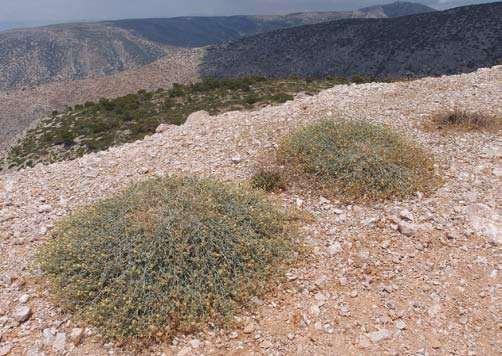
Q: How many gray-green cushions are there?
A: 2